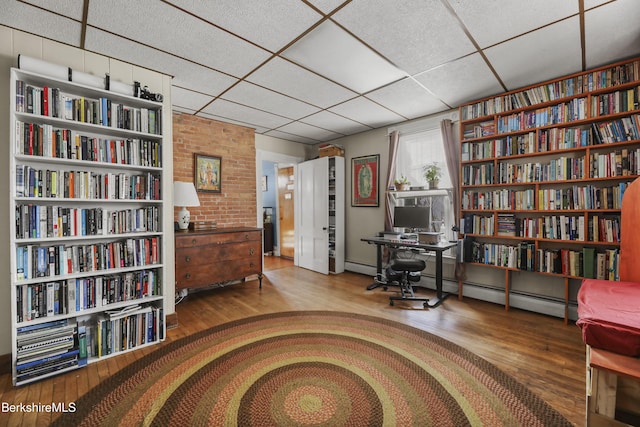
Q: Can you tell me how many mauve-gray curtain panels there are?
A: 2